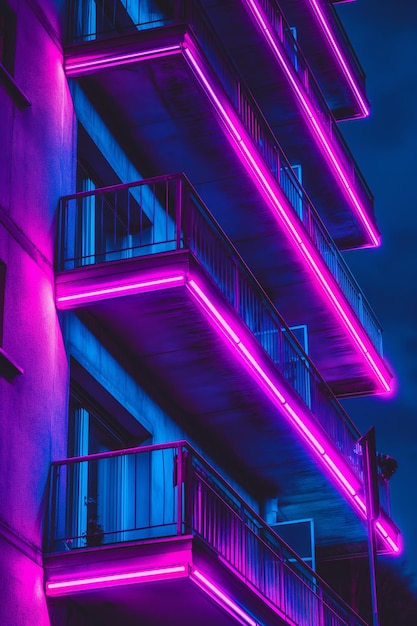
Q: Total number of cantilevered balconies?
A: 5